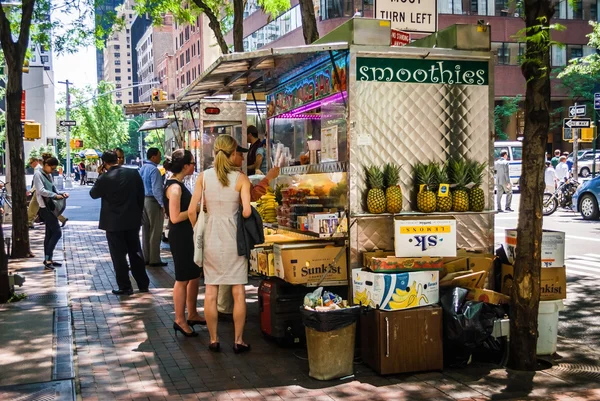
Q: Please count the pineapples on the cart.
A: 6